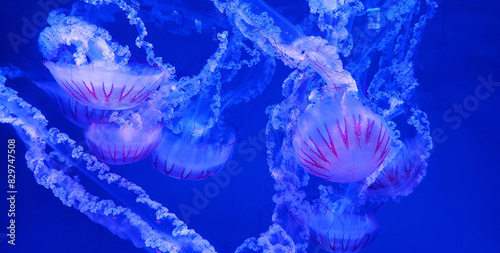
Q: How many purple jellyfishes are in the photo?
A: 7